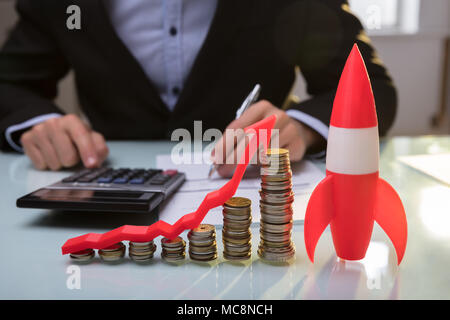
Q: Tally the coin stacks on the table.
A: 7